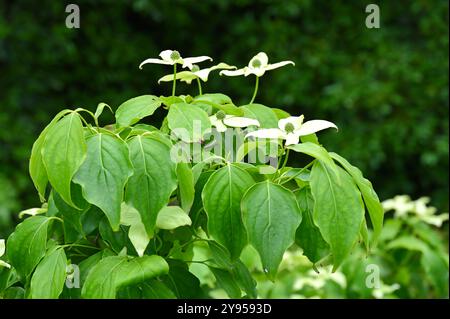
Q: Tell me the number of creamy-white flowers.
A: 5